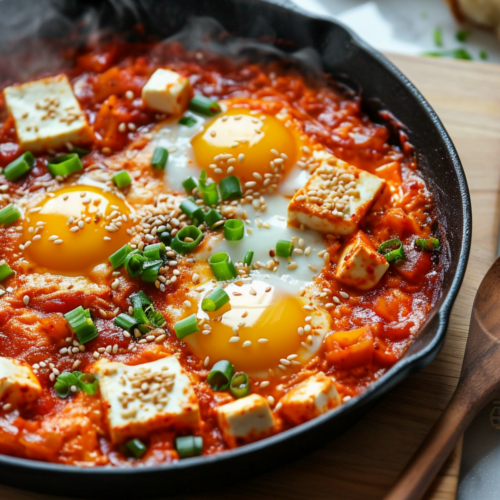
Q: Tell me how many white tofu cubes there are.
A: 8